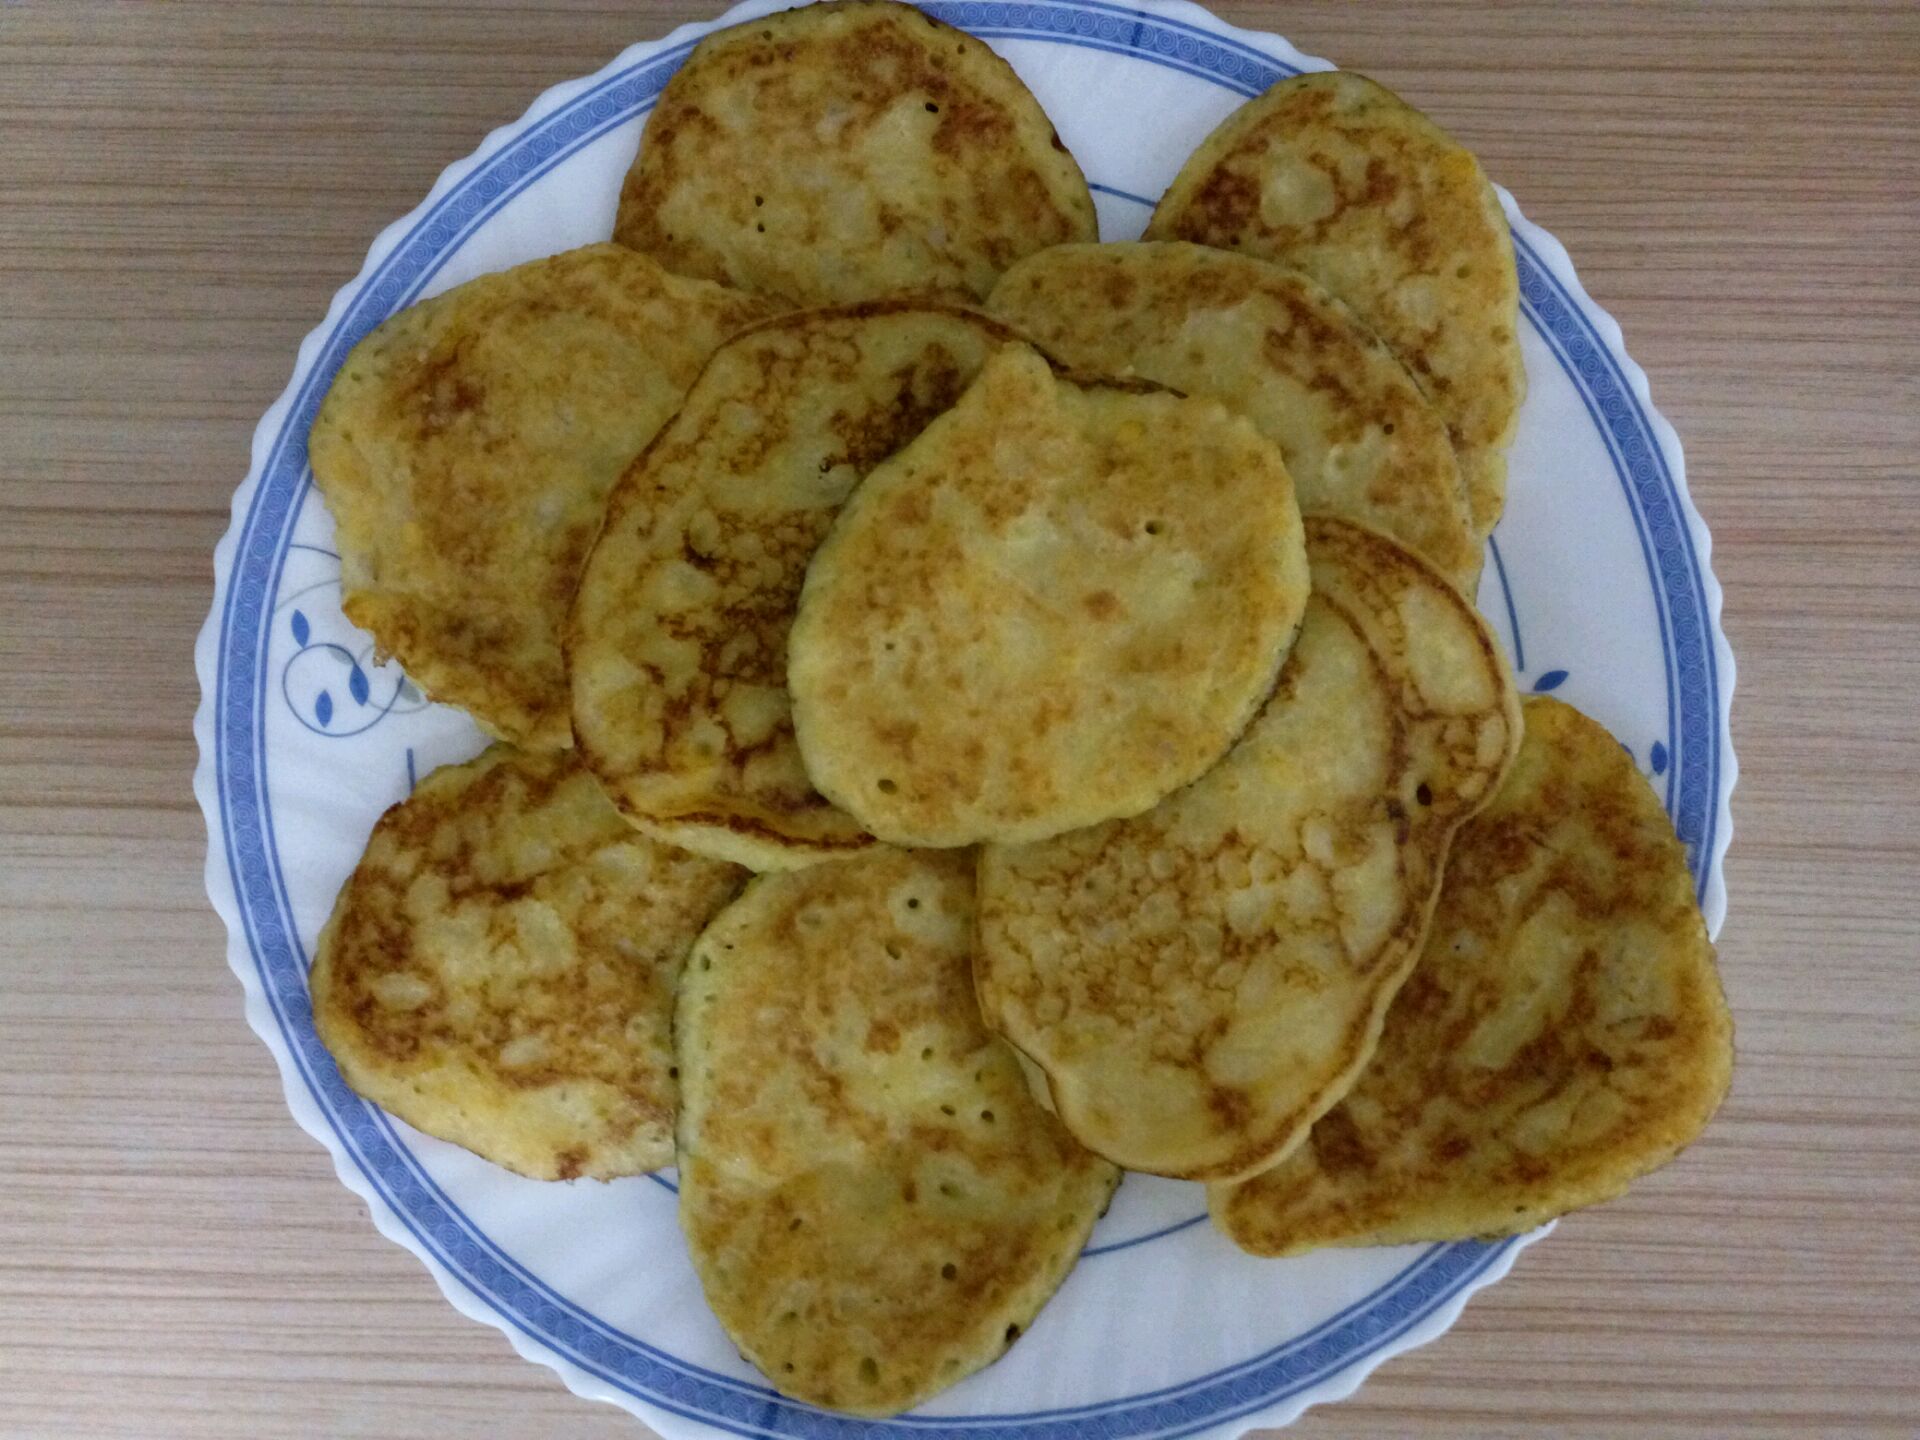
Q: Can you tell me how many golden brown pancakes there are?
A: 10